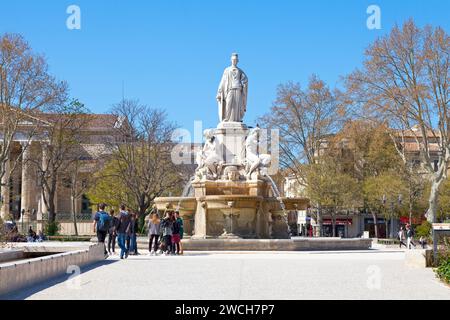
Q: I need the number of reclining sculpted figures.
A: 2